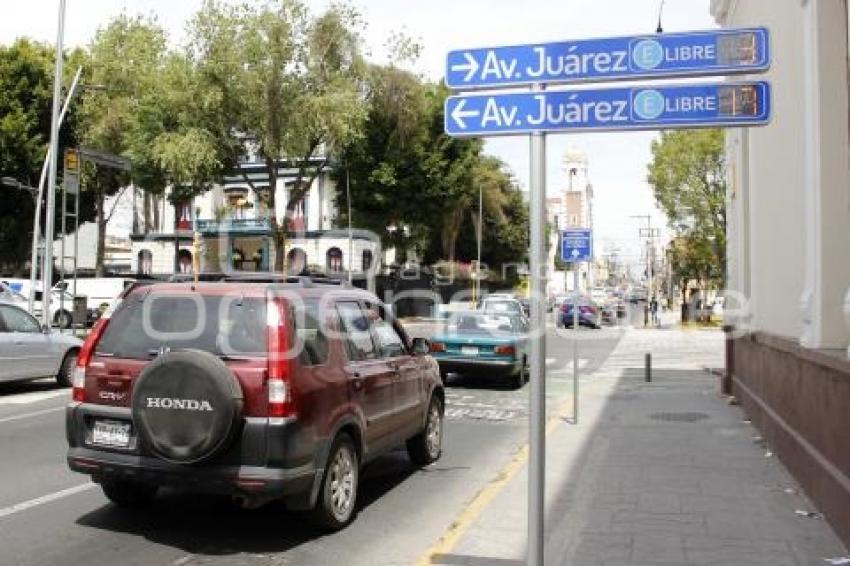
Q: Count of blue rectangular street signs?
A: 3